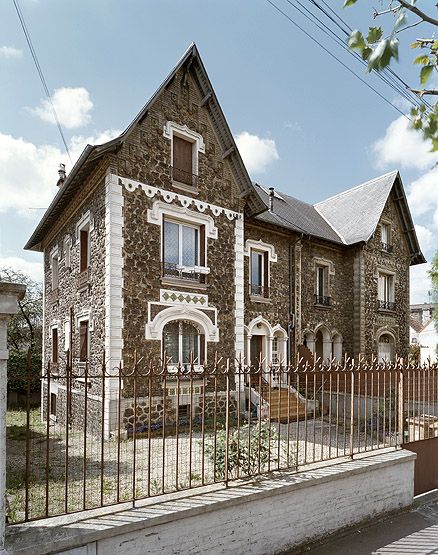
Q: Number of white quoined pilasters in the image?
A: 2